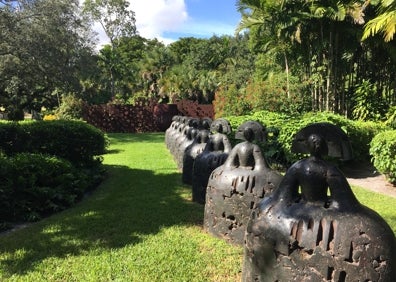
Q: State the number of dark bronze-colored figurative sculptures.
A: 9